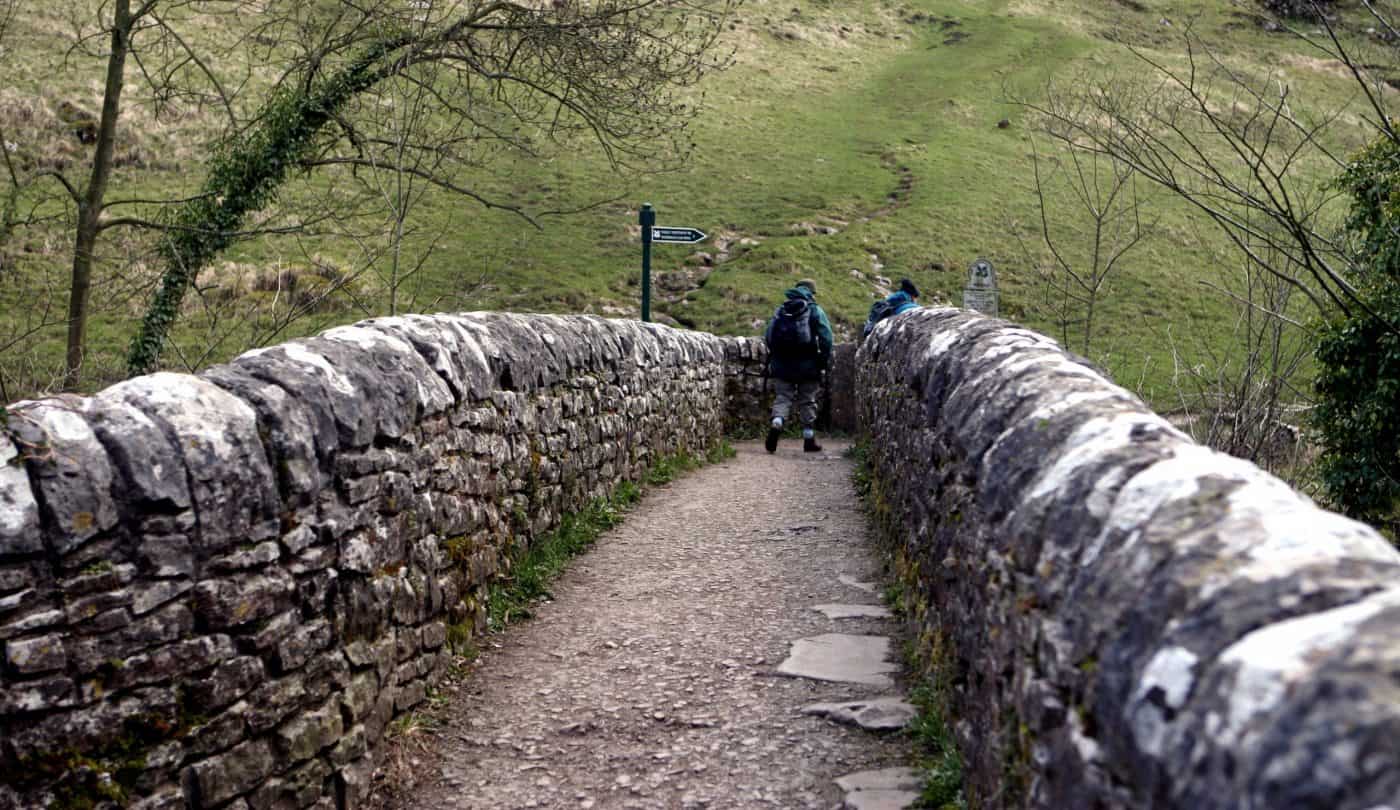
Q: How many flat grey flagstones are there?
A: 5